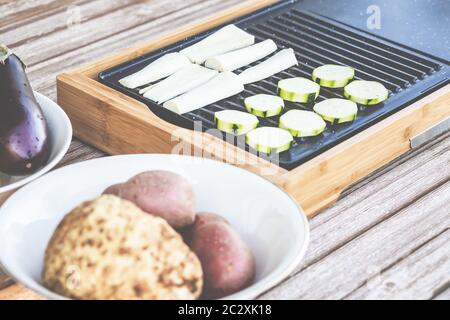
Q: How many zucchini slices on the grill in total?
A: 8